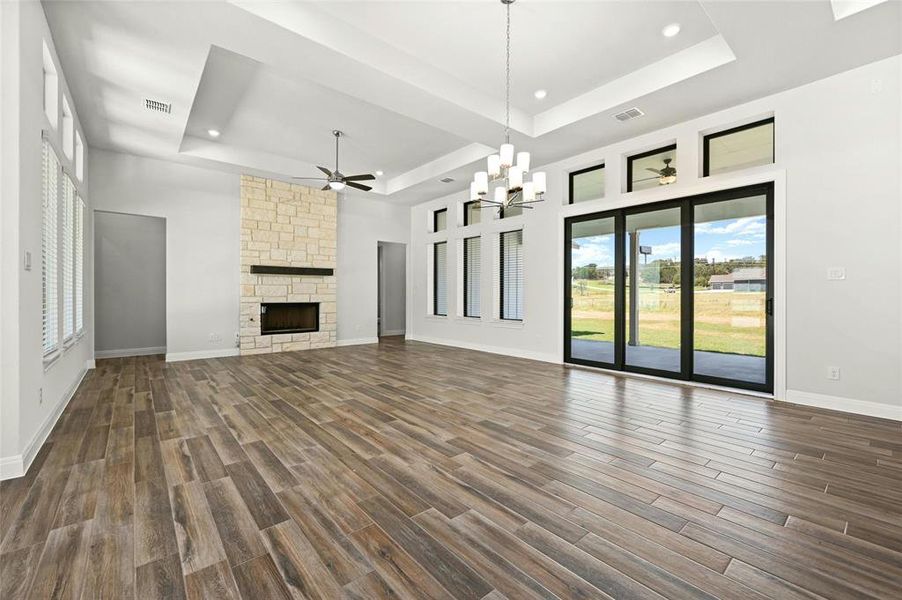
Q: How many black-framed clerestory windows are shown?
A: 6